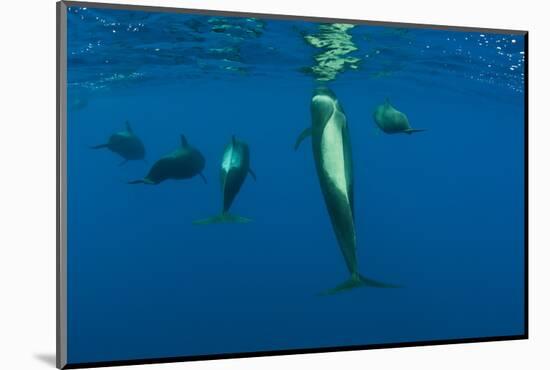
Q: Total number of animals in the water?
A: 5